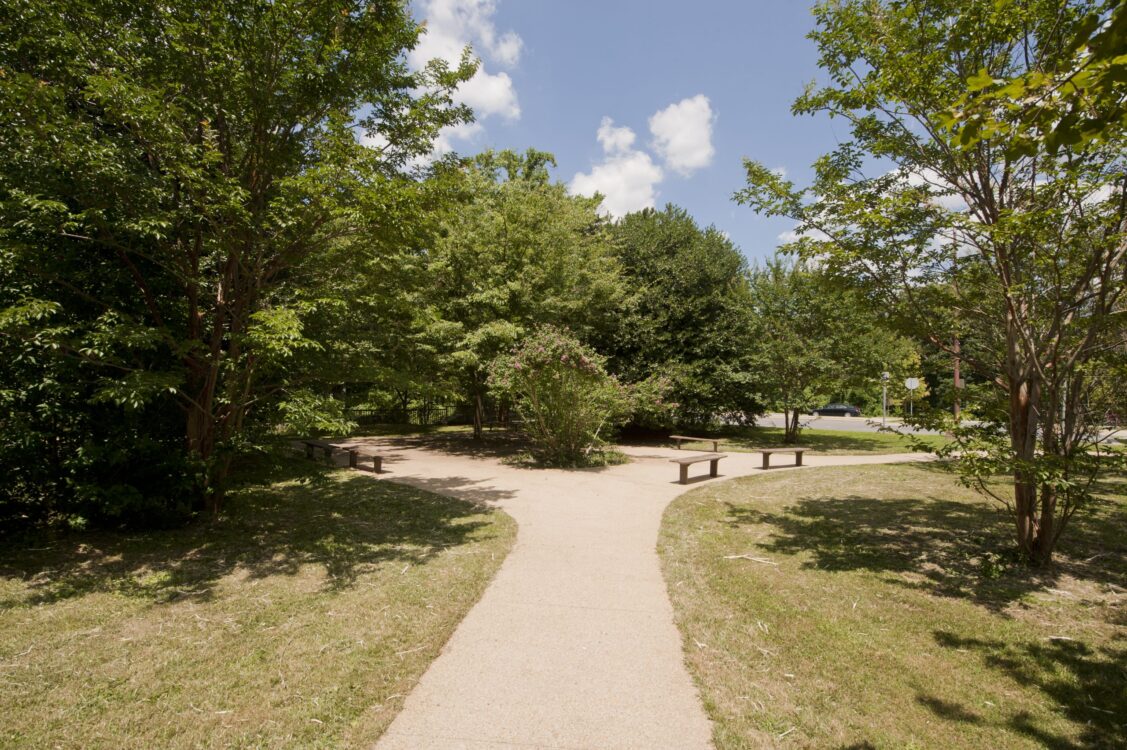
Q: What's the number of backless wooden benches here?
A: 5